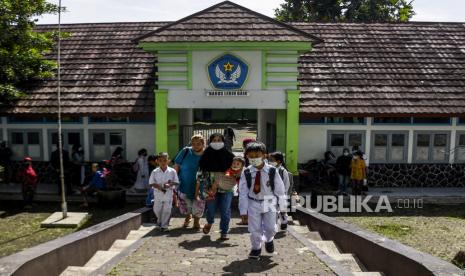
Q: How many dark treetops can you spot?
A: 2